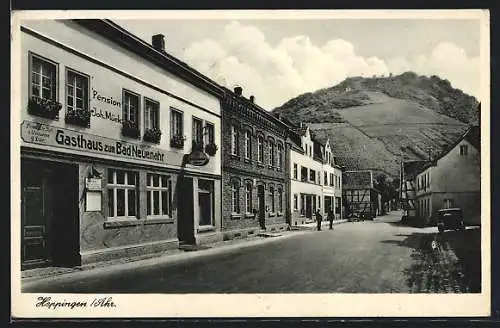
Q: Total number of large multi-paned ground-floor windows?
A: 2